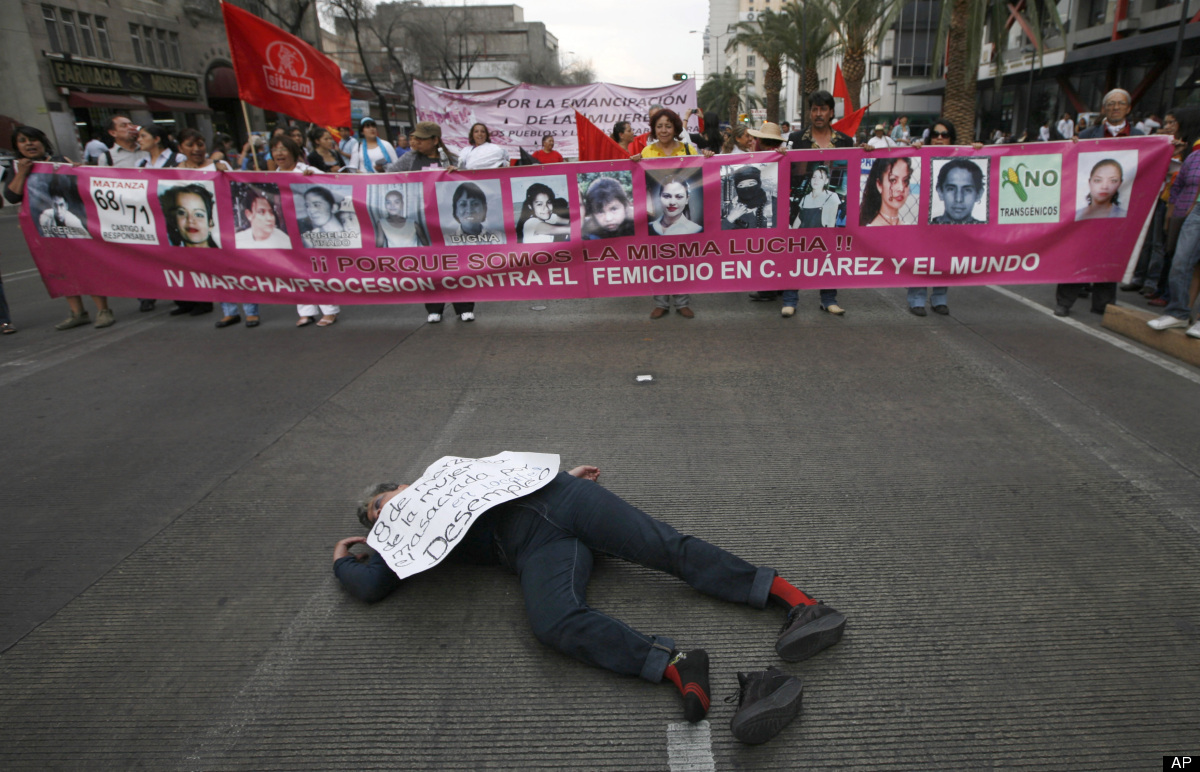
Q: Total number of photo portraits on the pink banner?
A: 14